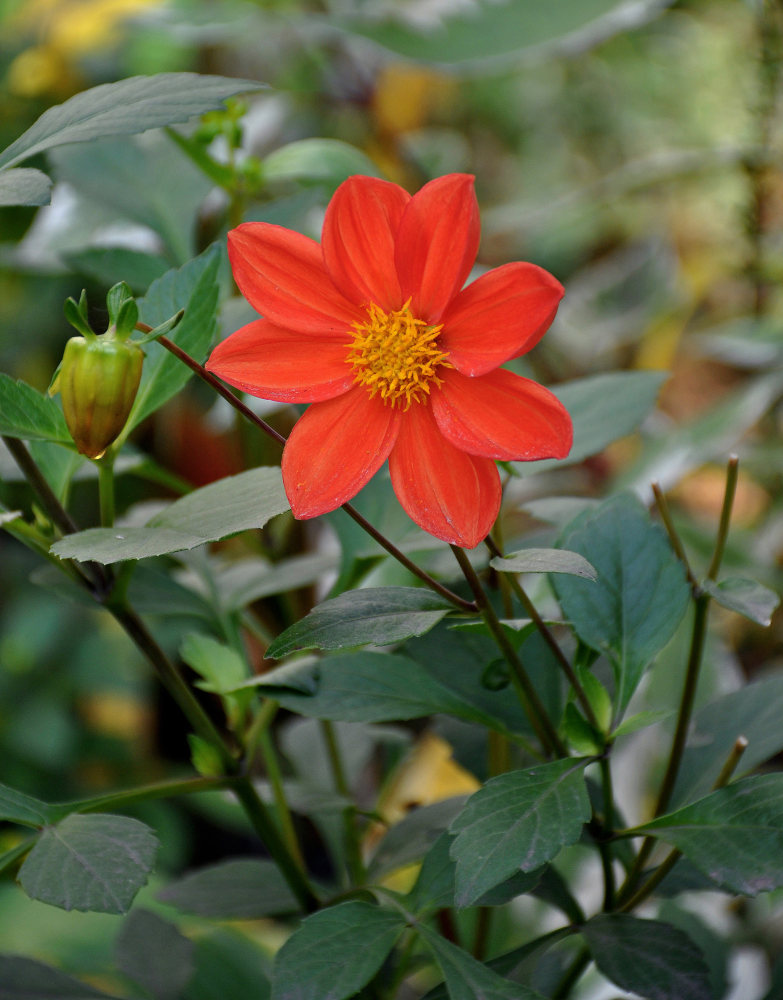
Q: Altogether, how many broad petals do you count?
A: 8